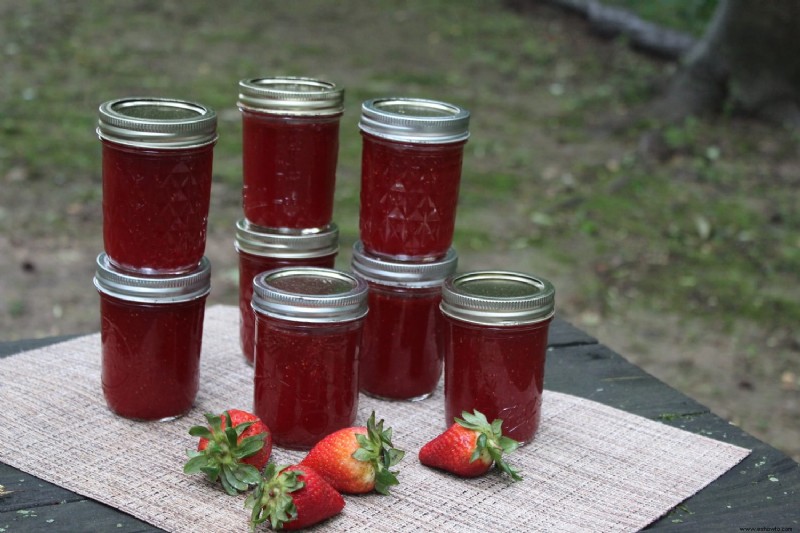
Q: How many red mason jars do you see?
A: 8